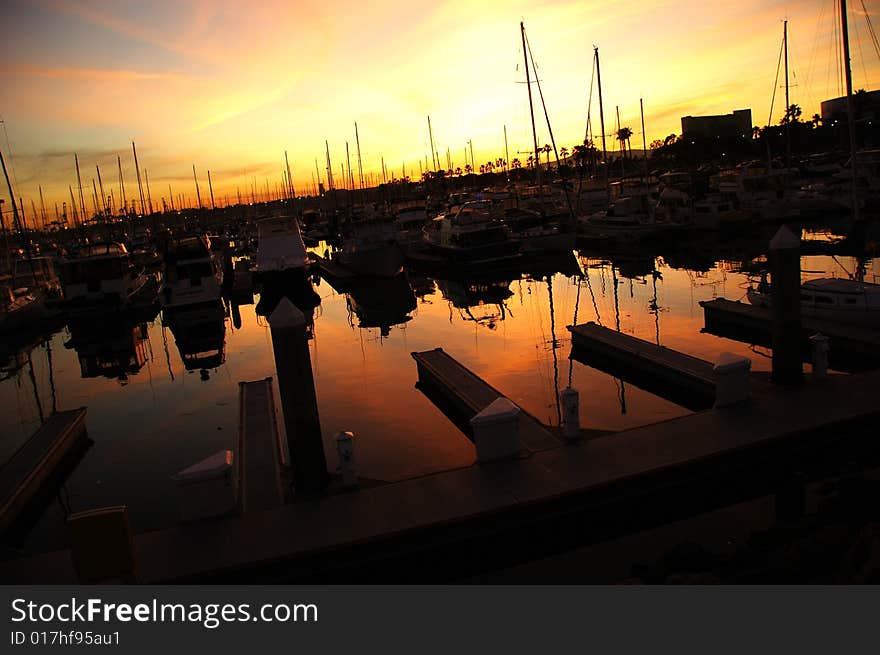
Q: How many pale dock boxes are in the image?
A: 3